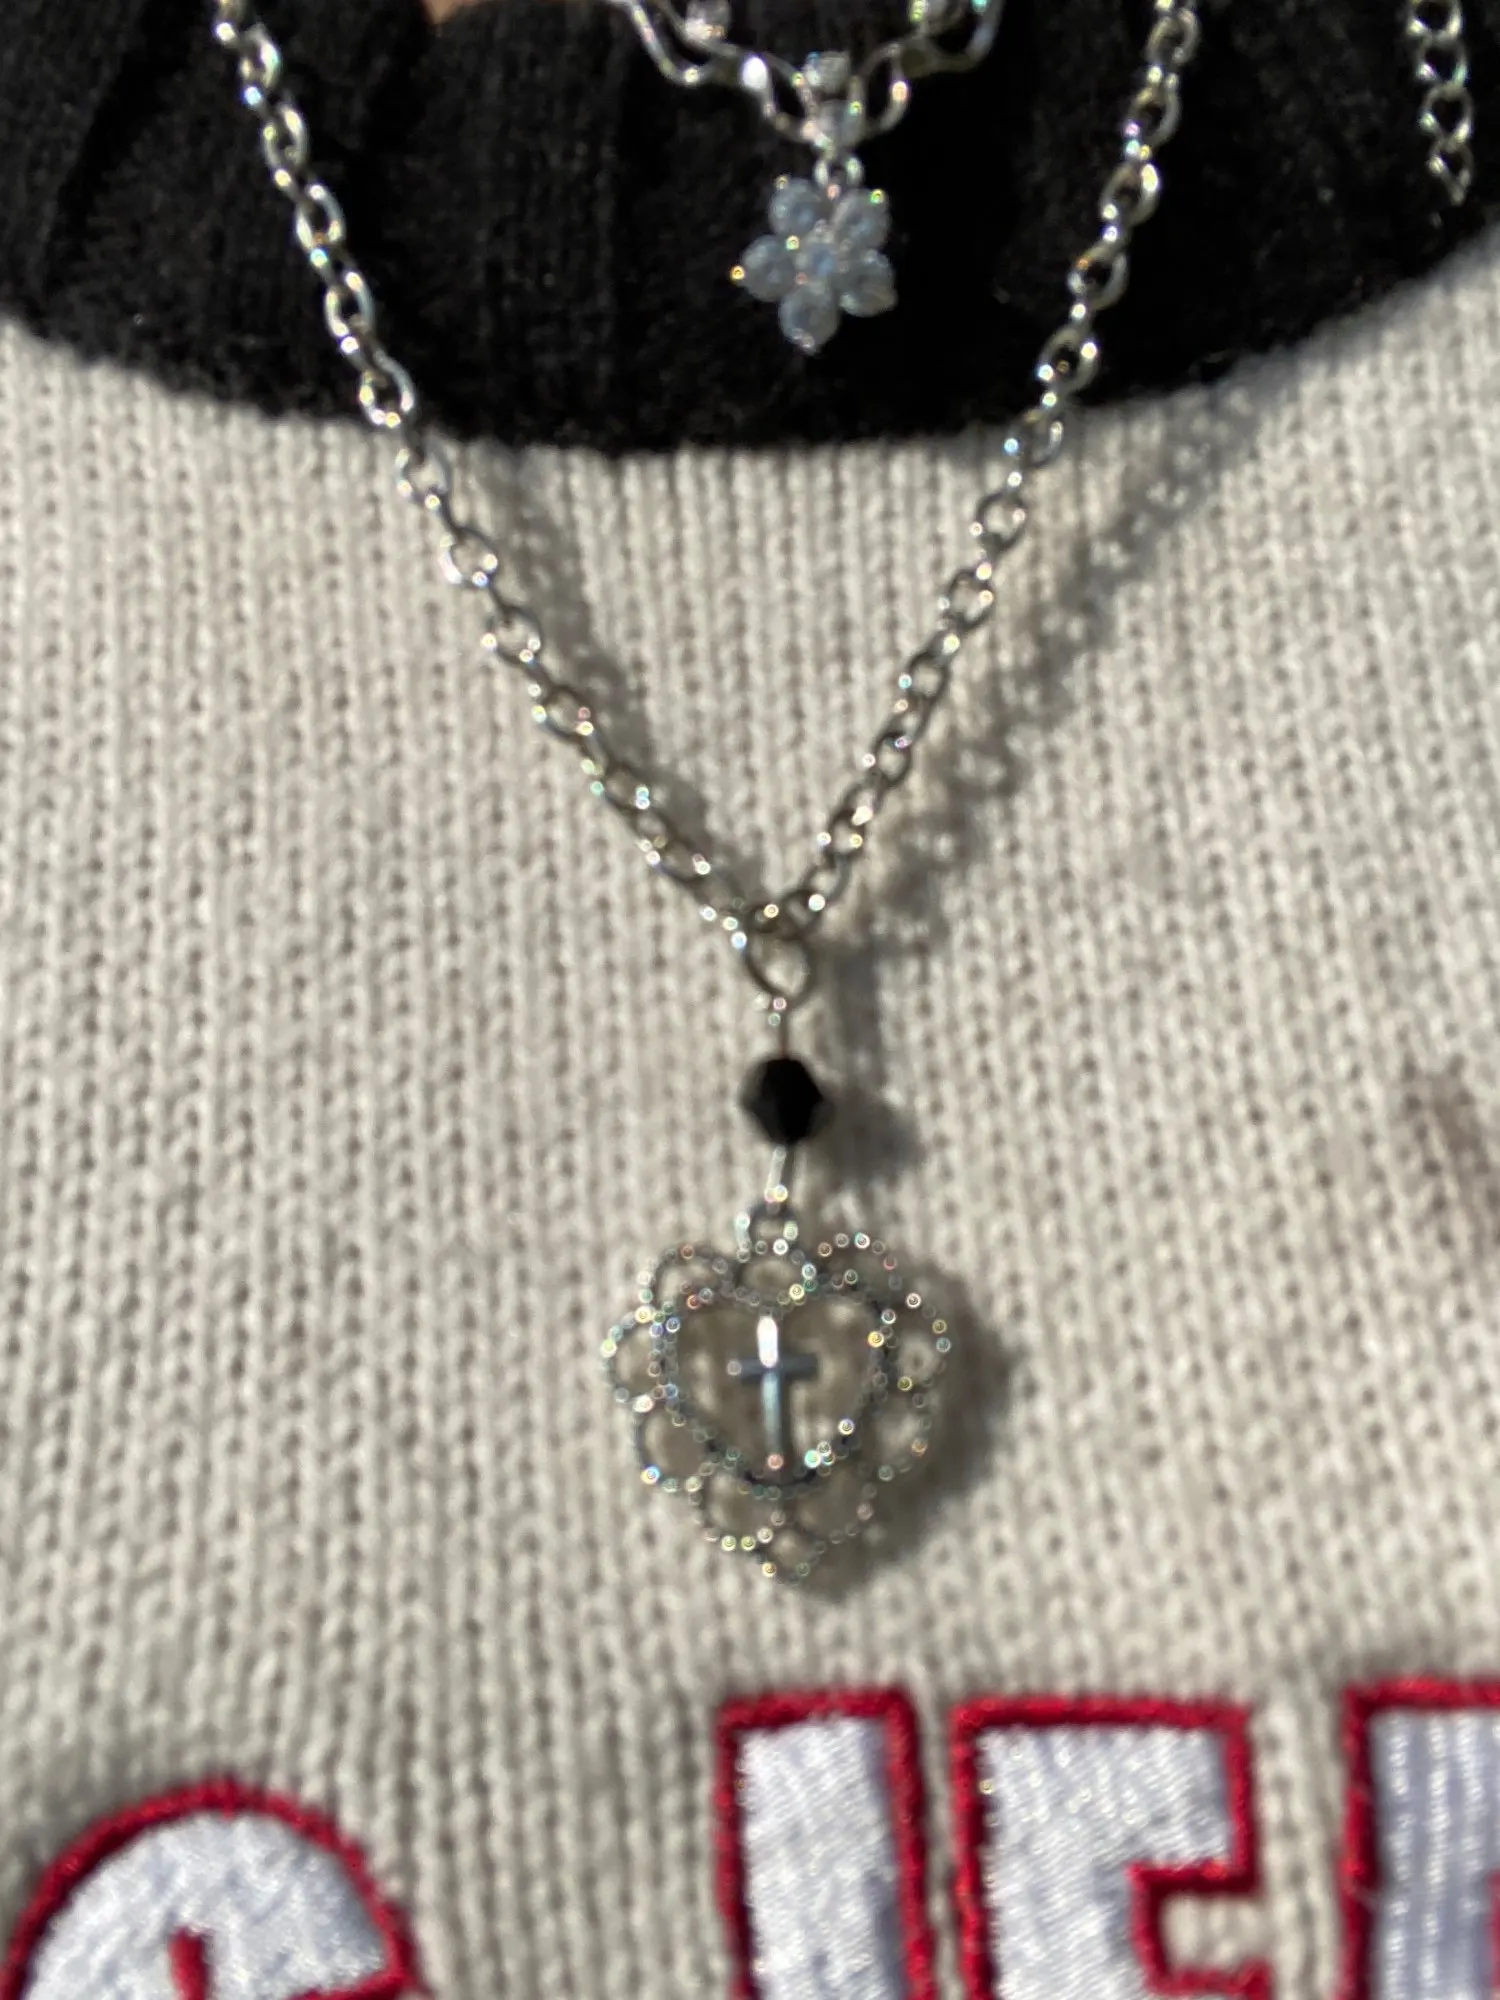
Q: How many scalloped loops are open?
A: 10